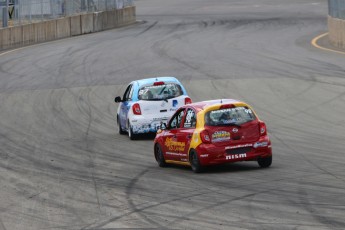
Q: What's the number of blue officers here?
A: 0